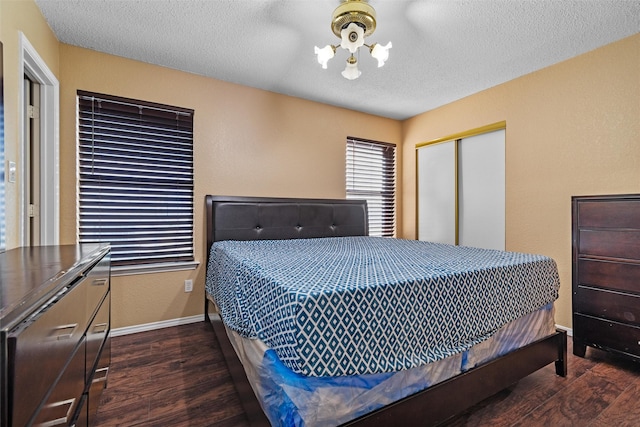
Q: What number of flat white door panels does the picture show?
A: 2